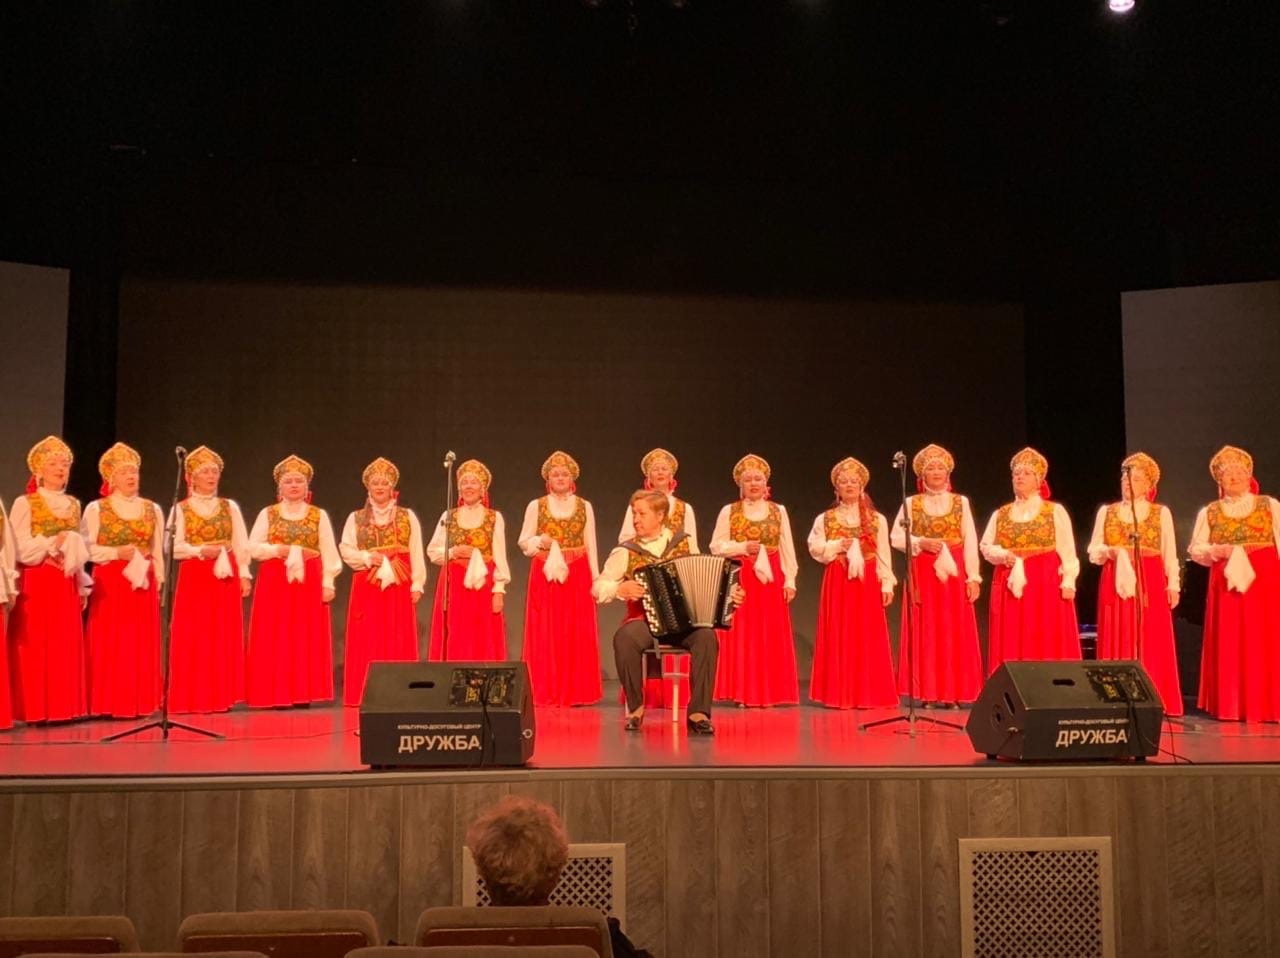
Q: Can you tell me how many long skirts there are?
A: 15